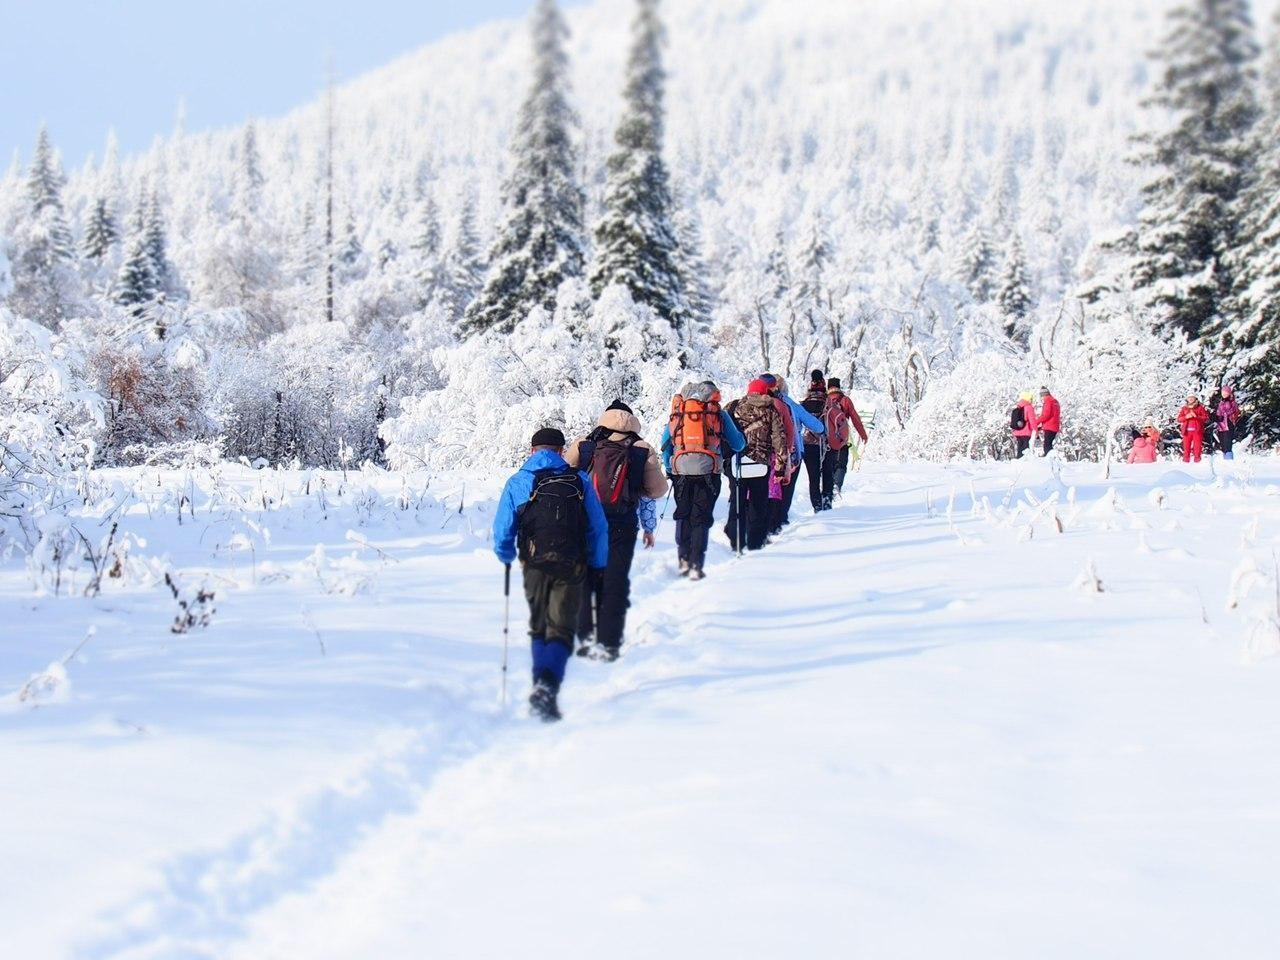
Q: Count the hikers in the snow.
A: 14